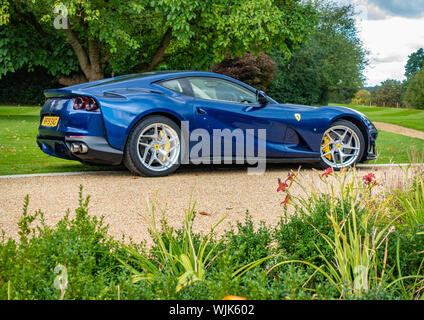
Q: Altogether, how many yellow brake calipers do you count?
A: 2